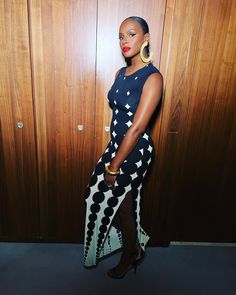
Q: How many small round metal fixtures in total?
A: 3